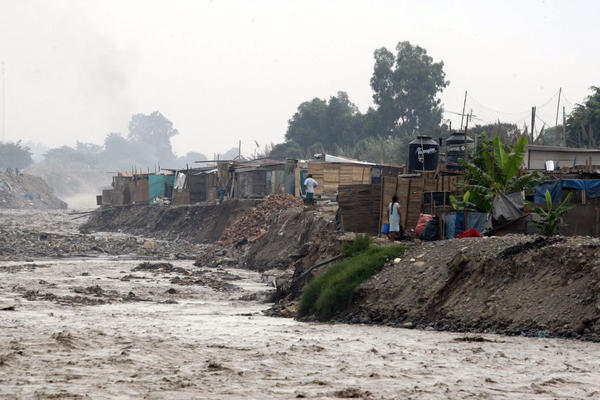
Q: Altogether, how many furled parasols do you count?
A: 0